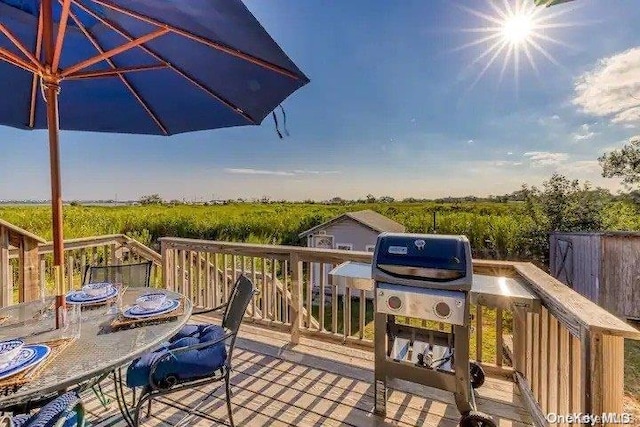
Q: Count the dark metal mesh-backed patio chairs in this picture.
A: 2